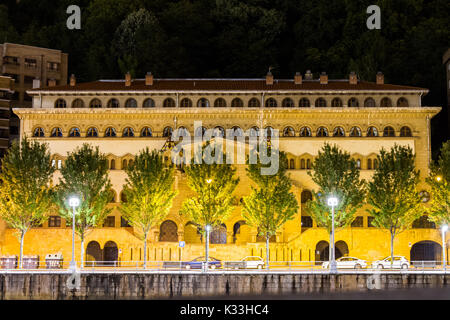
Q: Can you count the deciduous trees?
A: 8